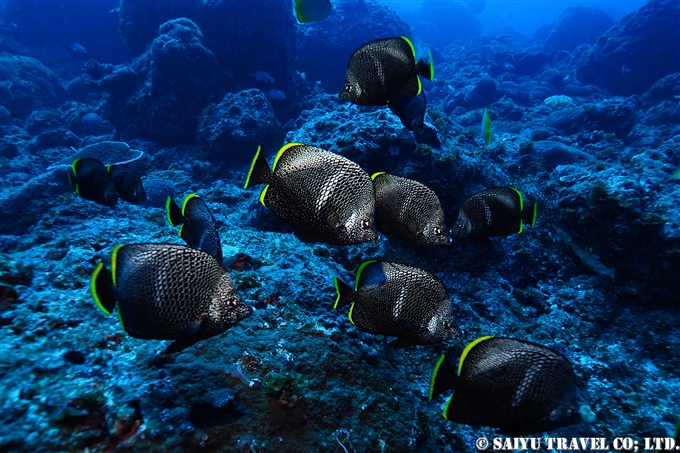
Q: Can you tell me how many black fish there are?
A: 11